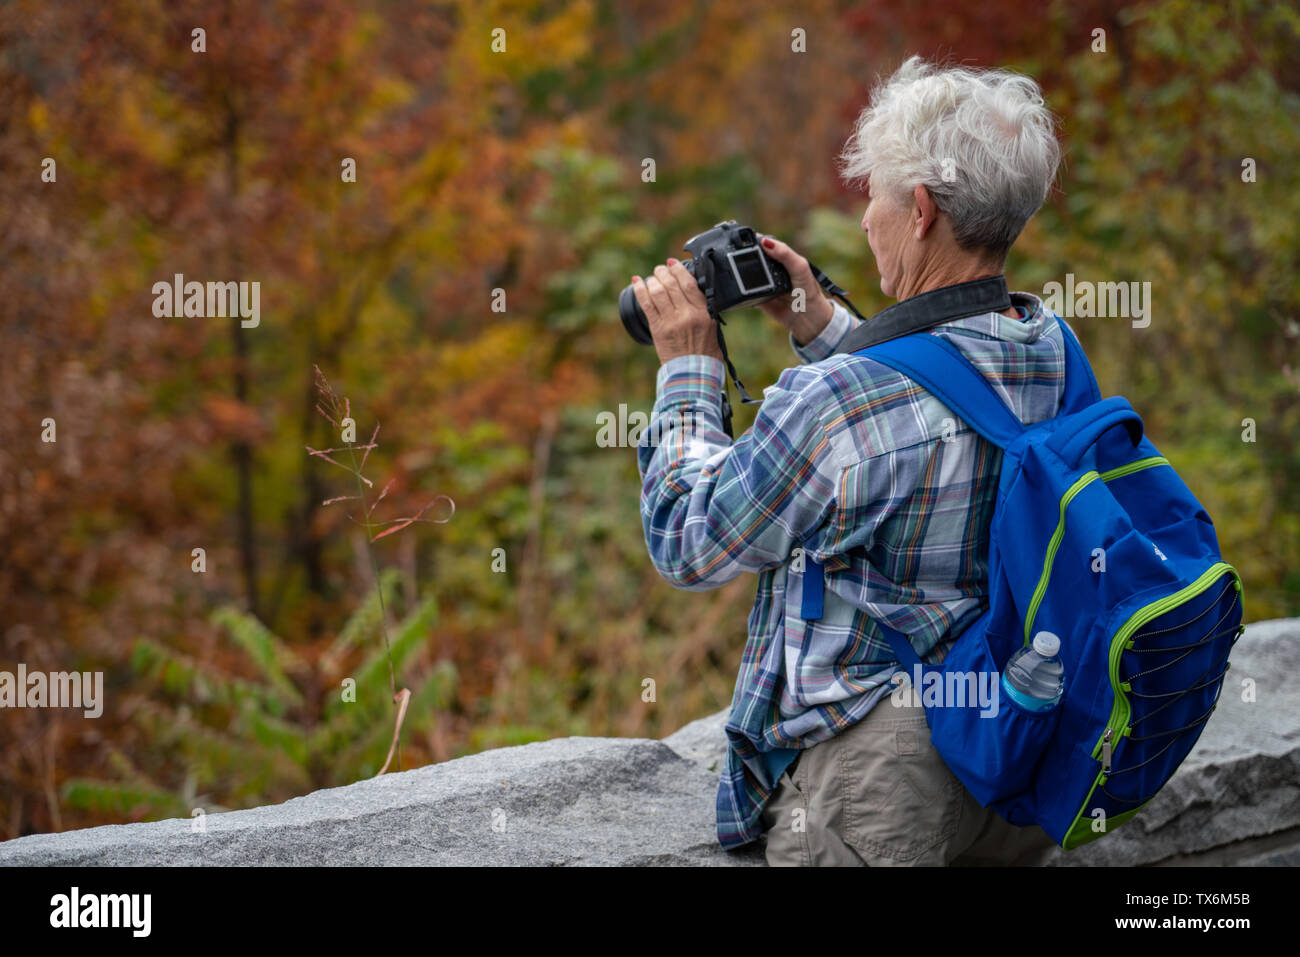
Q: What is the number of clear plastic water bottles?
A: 1